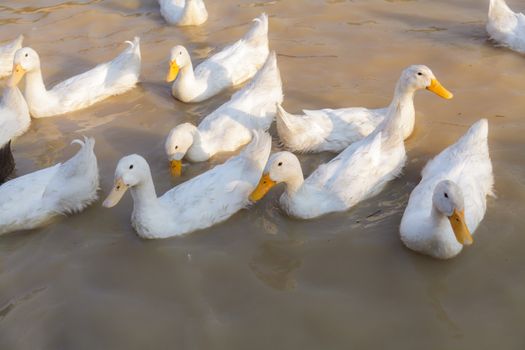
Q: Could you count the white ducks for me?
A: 12